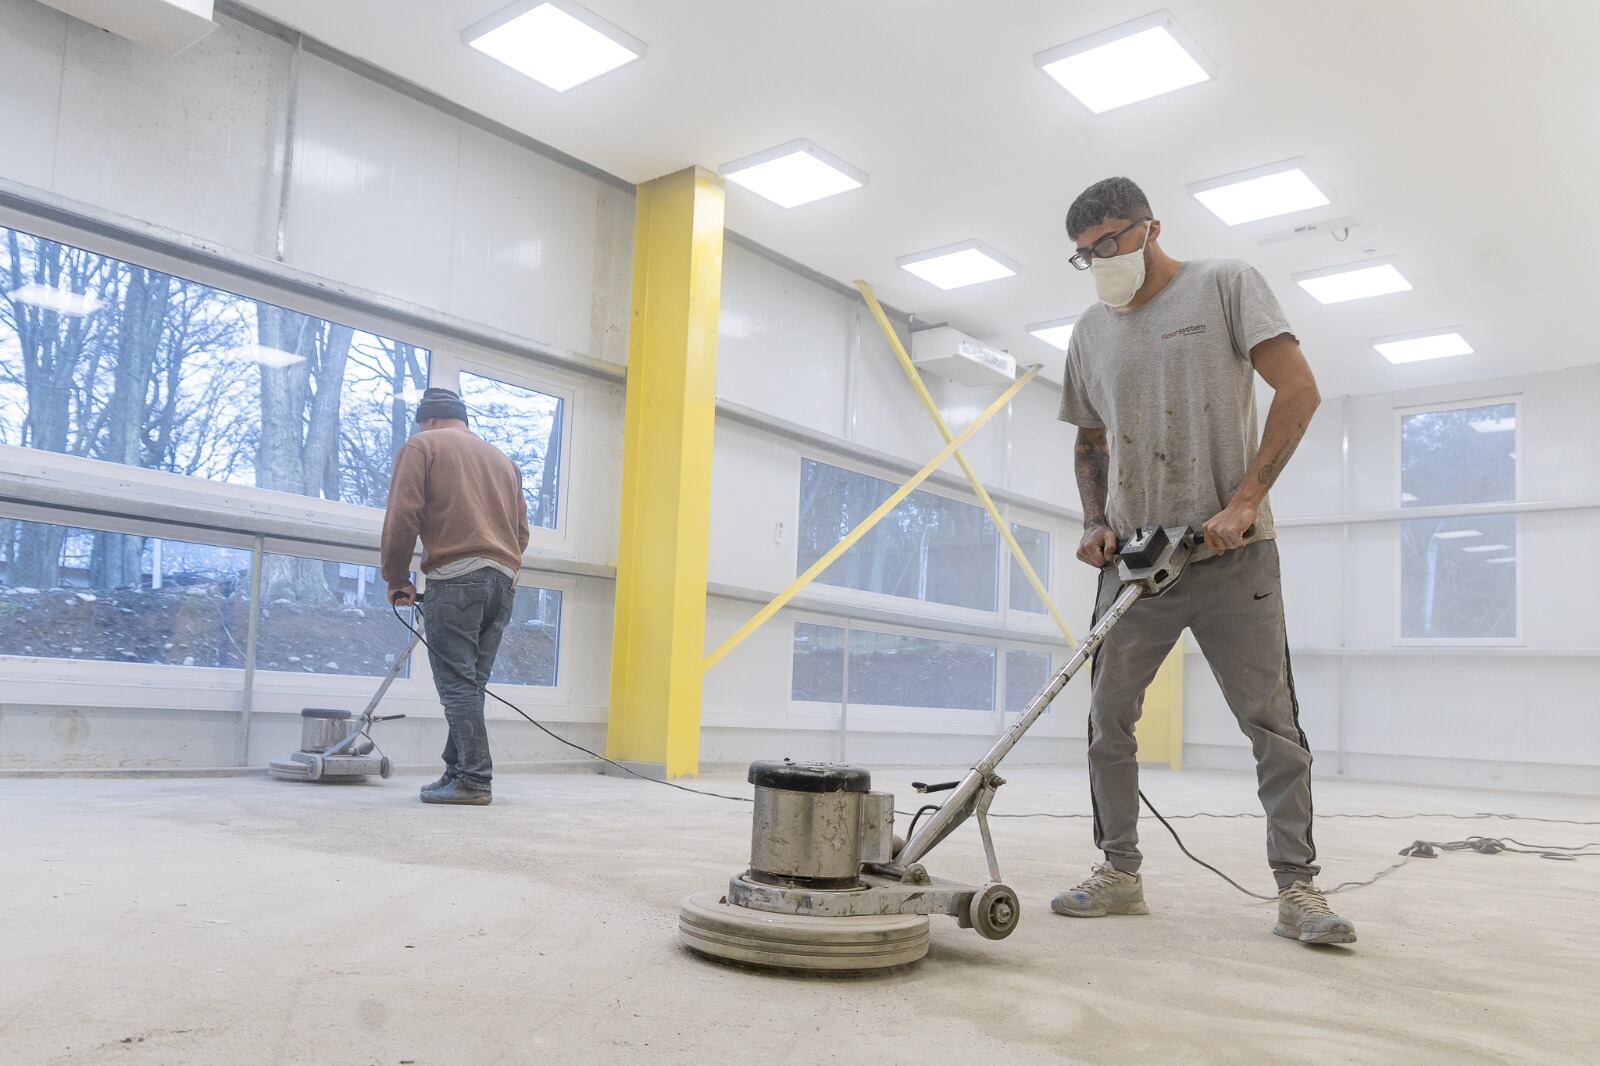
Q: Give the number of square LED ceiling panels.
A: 8